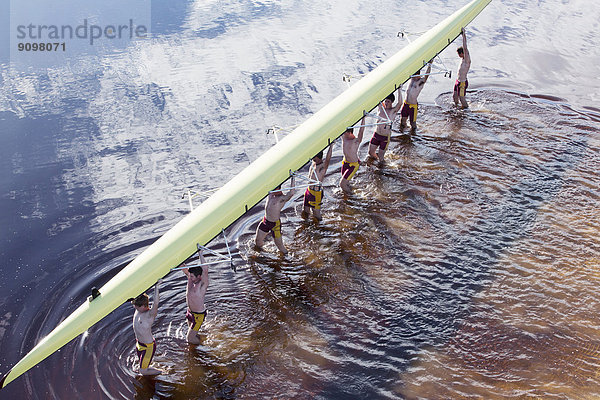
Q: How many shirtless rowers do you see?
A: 8